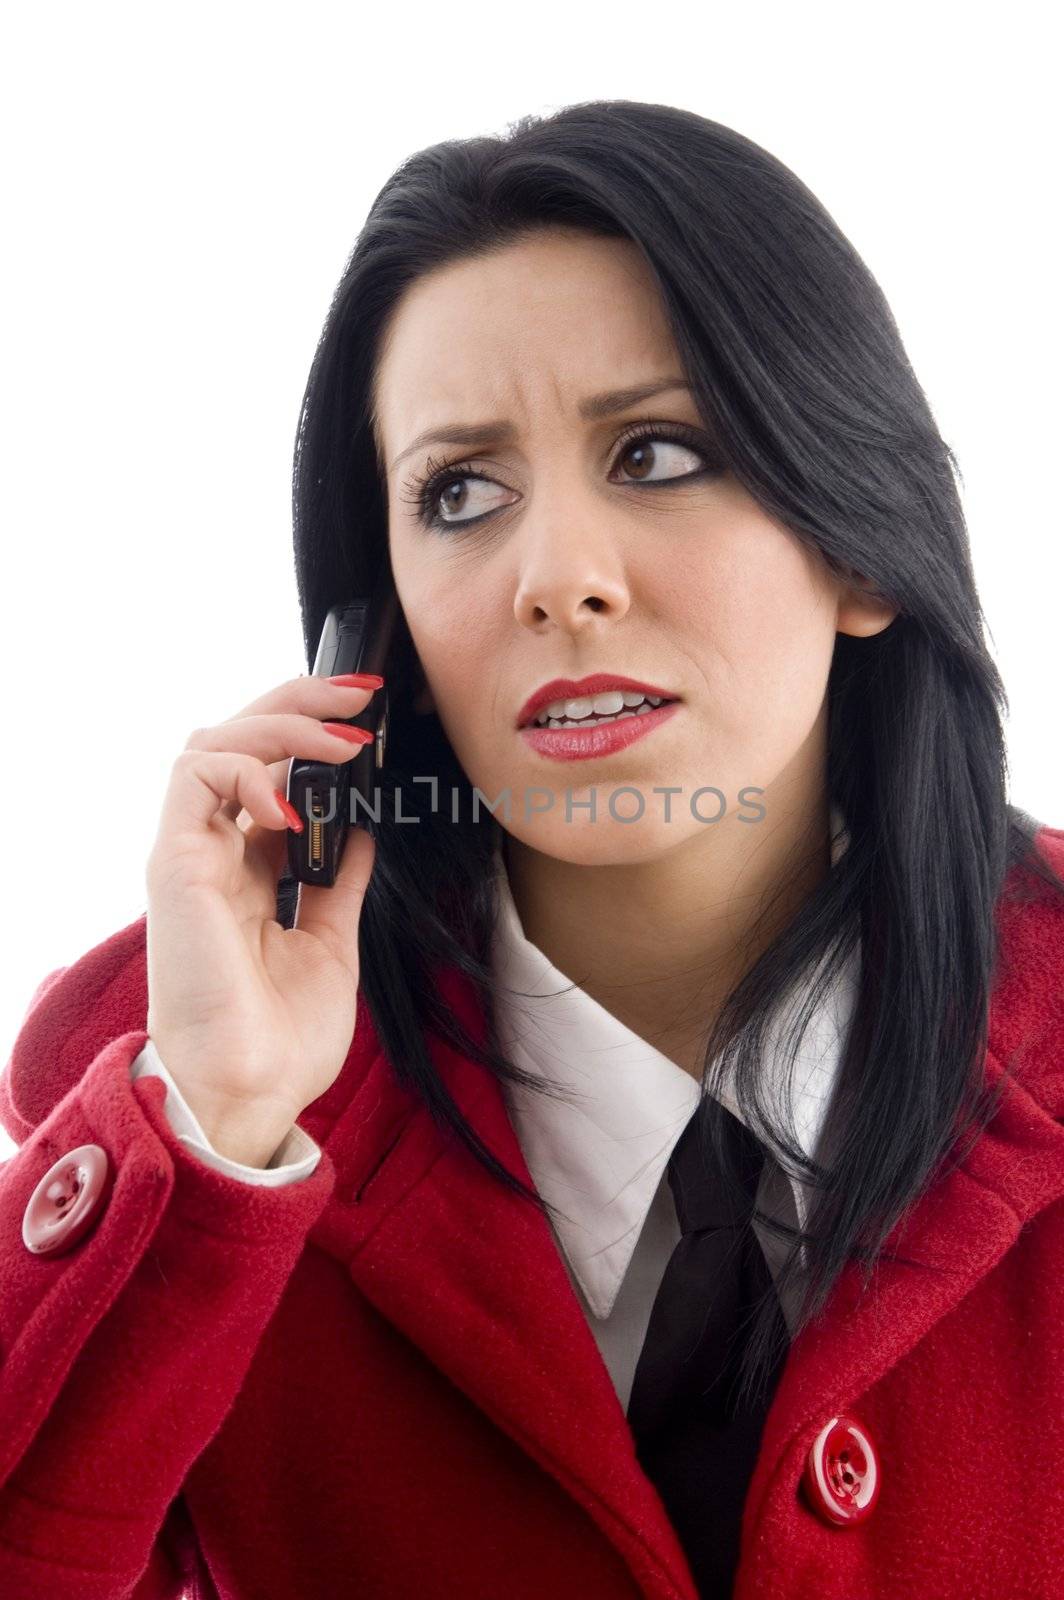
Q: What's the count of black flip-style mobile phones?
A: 1